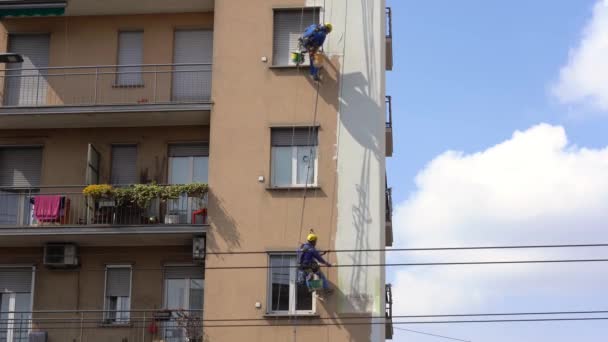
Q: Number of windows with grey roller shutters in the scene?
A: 11